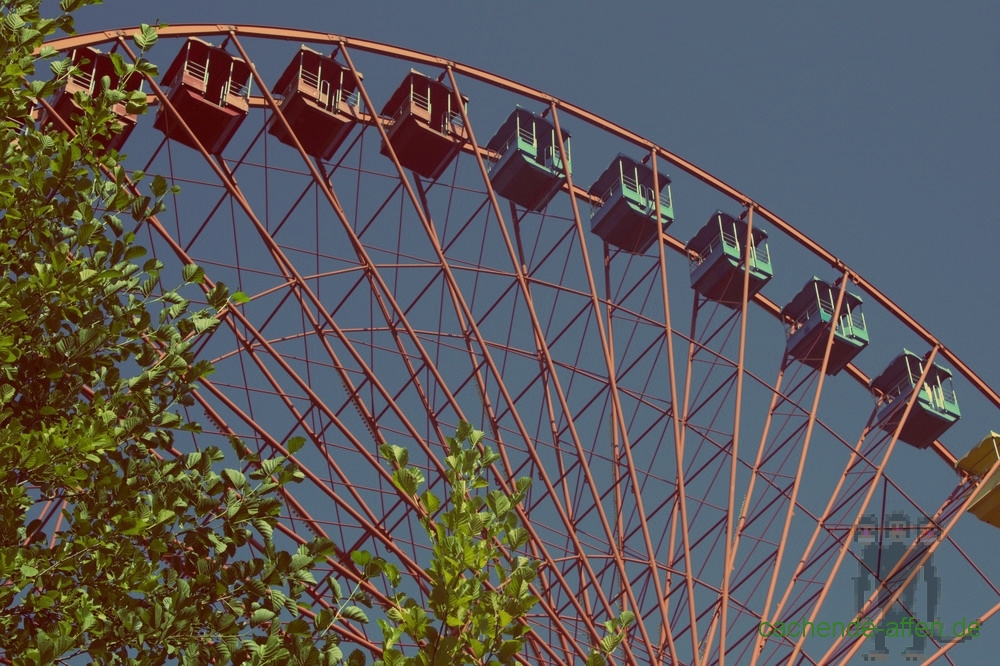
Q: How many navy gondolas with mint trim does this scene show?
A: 5